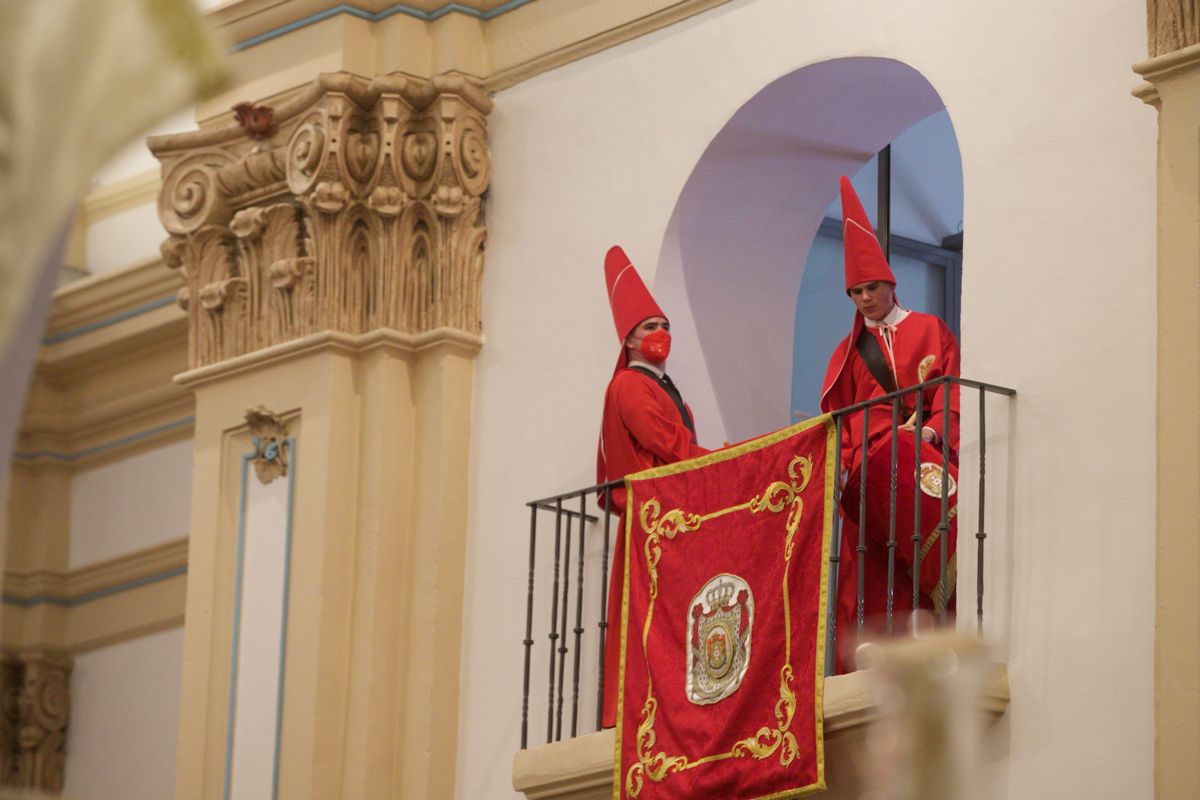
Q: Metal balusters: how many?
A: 11